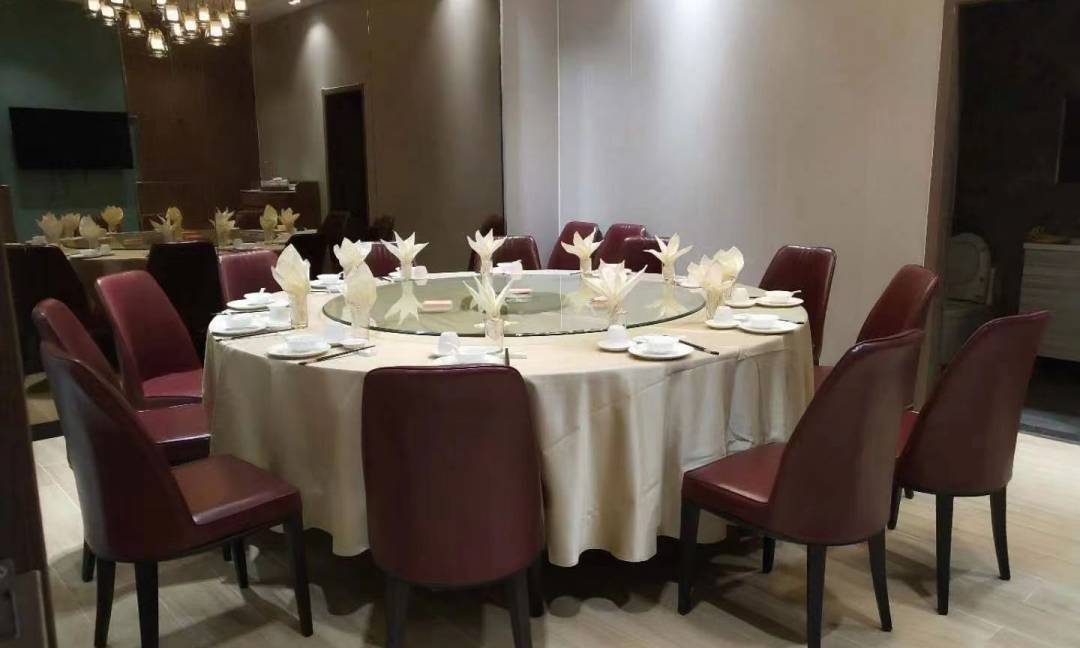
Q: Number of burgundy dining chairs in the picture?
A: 14